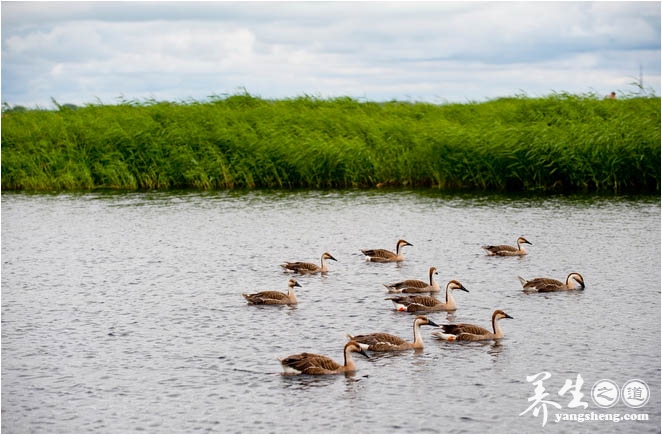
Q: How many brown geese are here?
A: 10